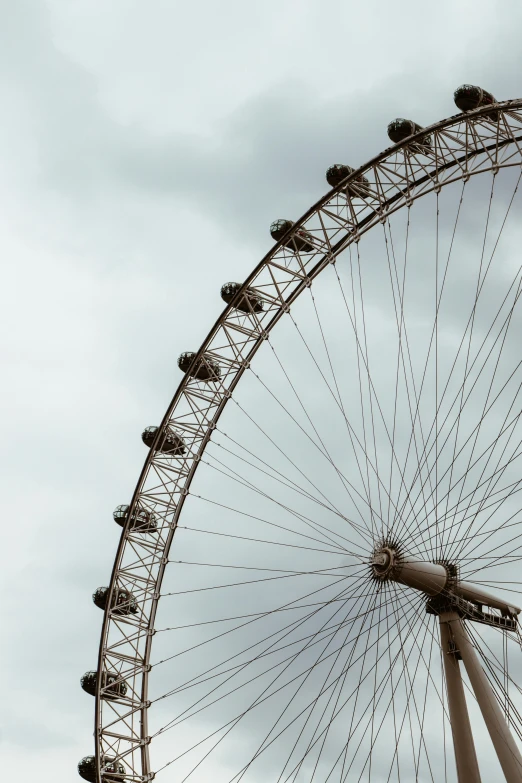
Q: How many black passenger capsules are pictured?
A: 11